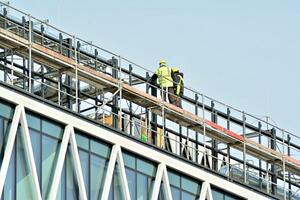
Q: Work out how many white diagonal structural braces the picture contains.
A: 10